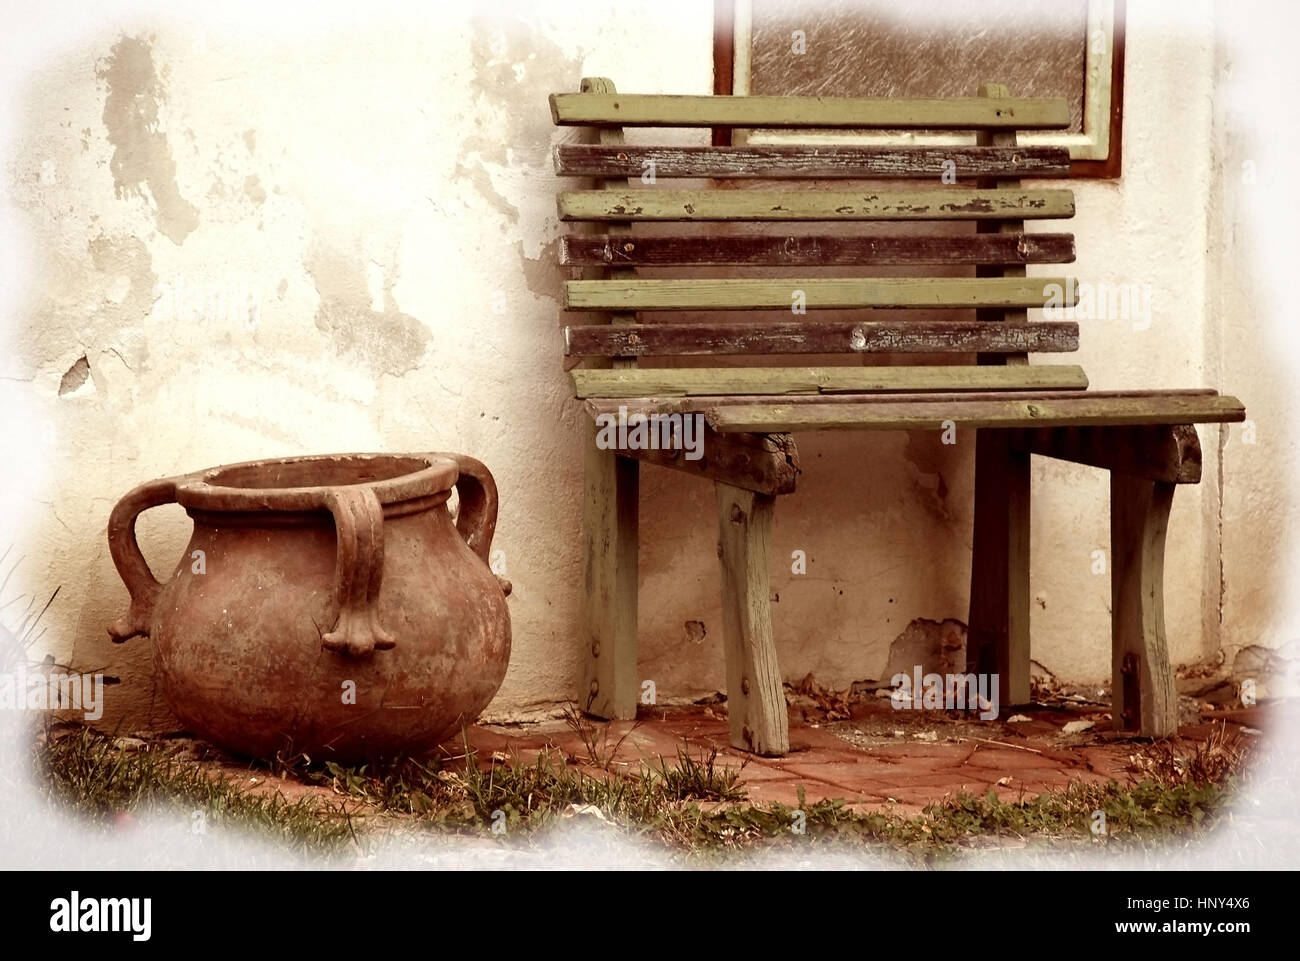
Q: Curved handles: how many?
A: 3